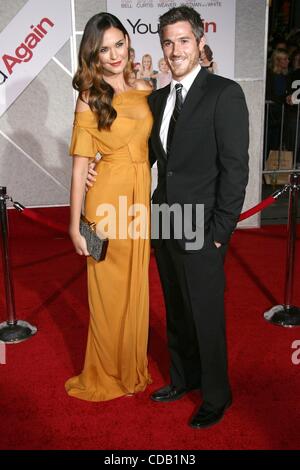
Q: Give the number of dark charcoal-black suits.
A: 1